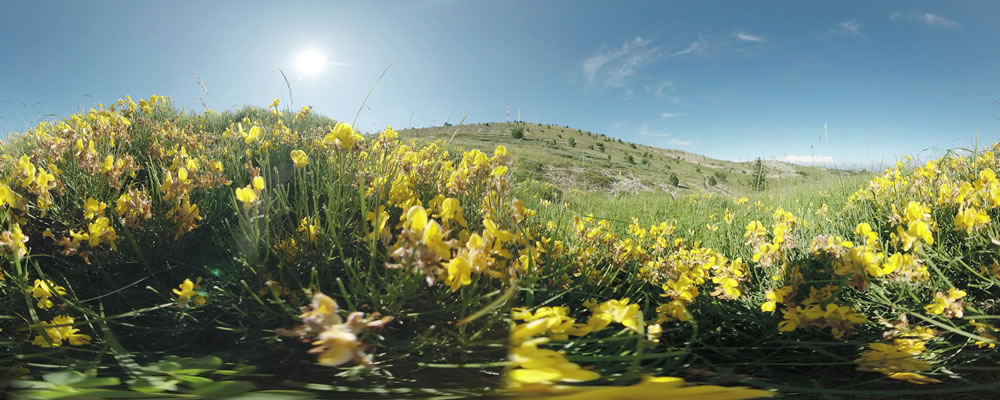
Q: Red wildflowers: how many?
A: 0